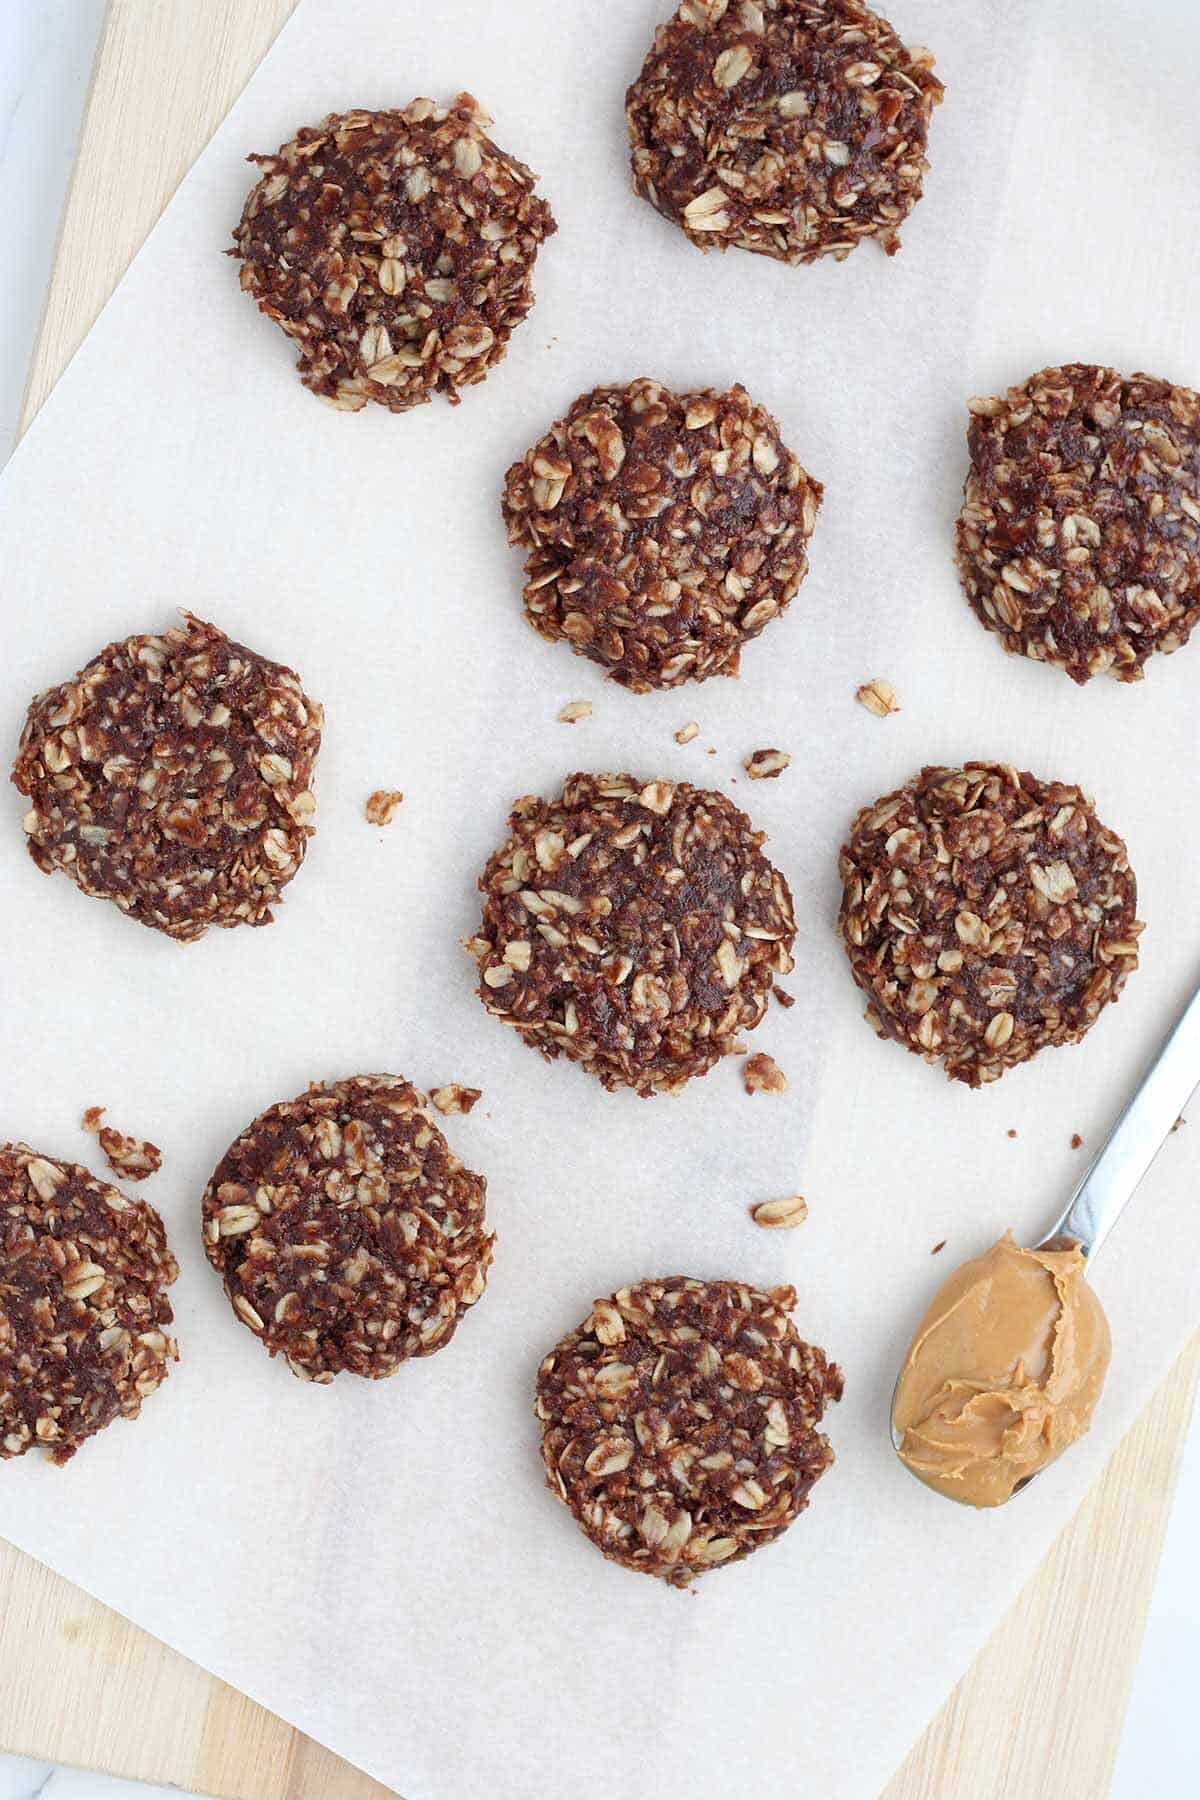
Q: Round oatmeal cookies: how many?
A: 10